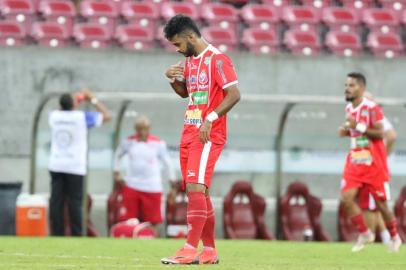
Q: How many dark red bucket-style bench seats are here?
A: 7